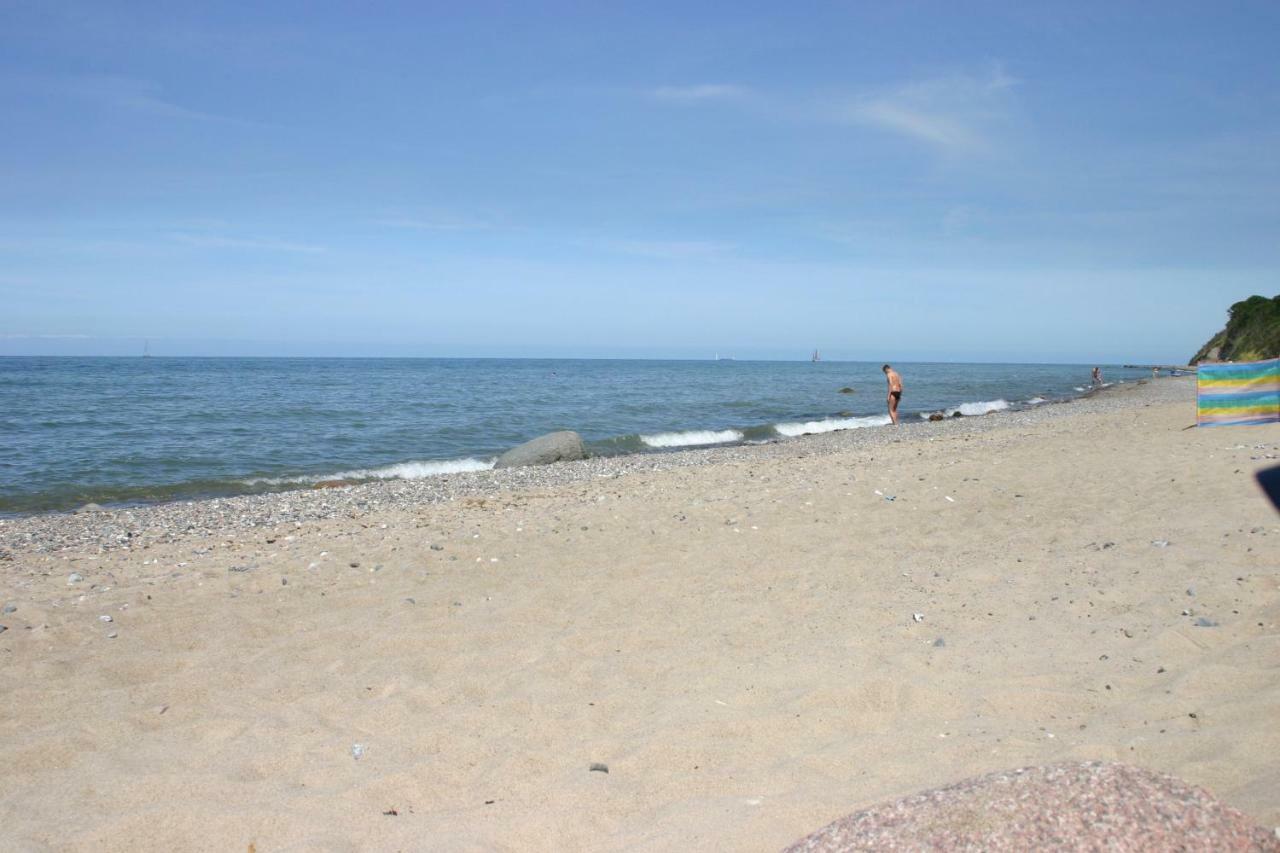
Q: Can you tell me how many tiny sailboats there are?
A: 3